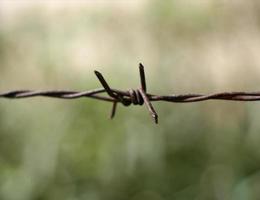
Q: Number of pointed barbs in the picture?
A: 4